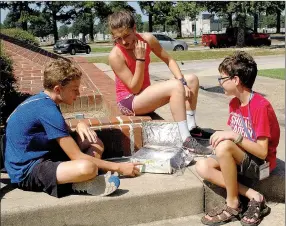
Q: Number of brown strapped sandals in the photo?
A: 2